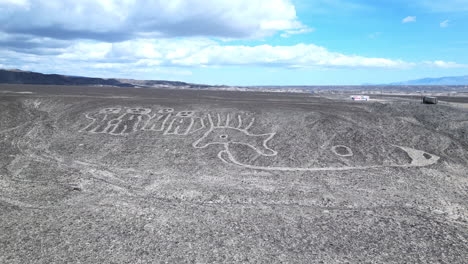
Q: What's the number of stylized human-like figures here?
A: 4